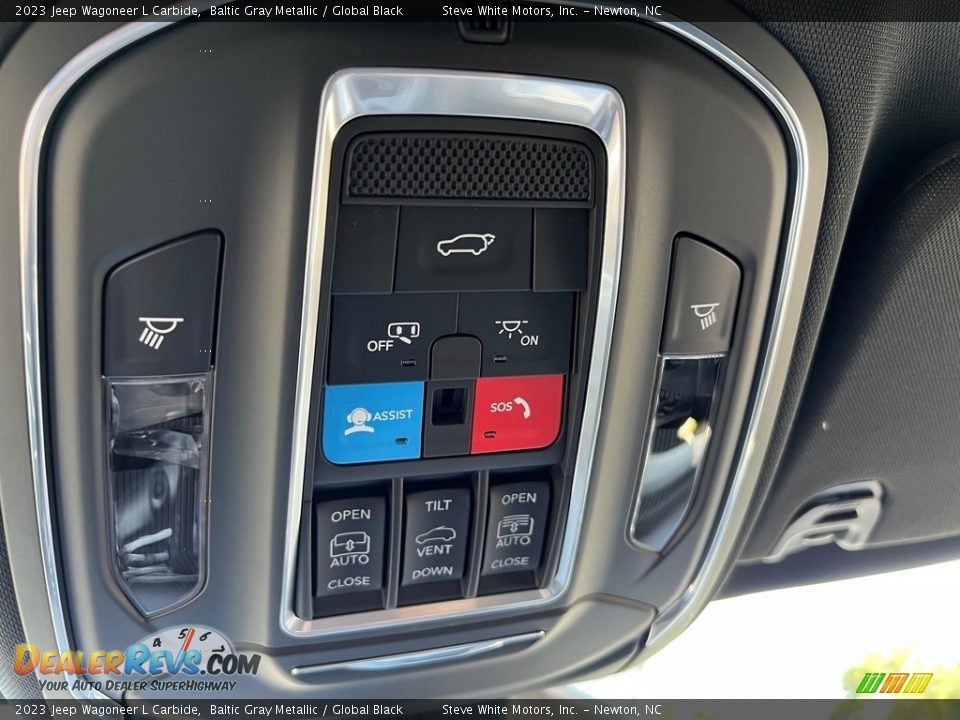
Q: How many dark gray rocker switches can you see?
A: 3